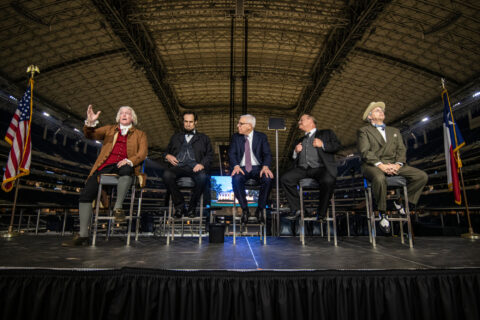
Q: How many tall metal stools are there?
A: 5